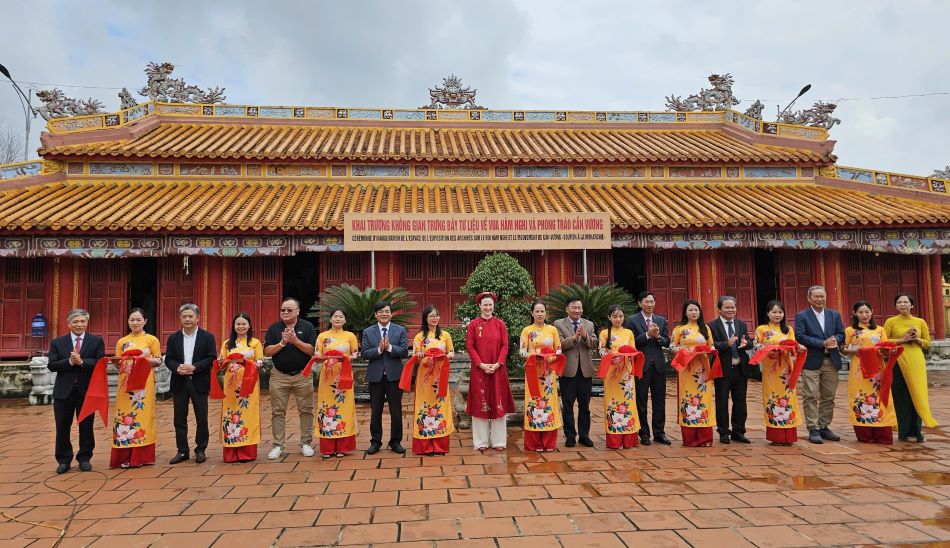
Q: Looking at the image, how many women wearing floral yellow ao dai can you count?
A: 9